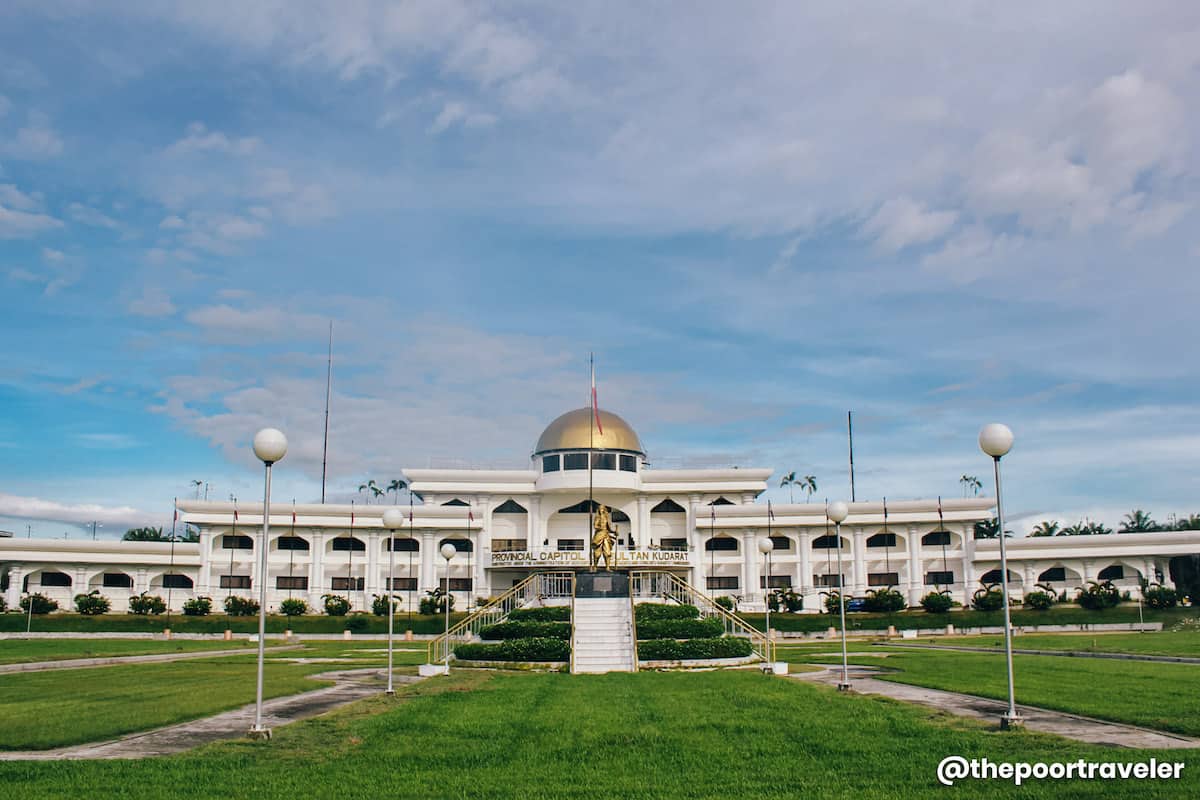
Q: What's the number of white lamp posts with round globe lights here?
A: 6